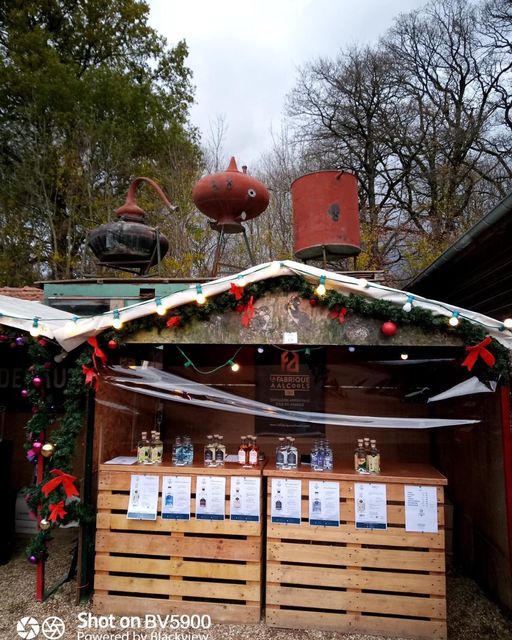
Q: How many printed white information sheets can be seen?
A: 8